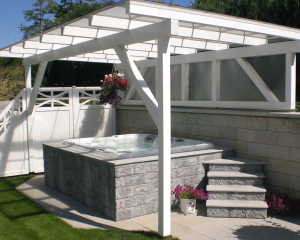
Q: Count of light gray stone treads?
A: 4